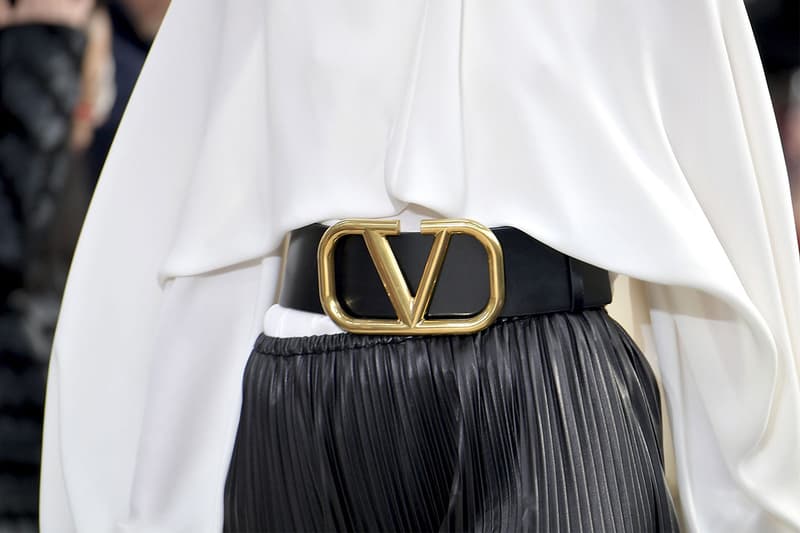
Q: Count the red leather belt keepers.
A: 0